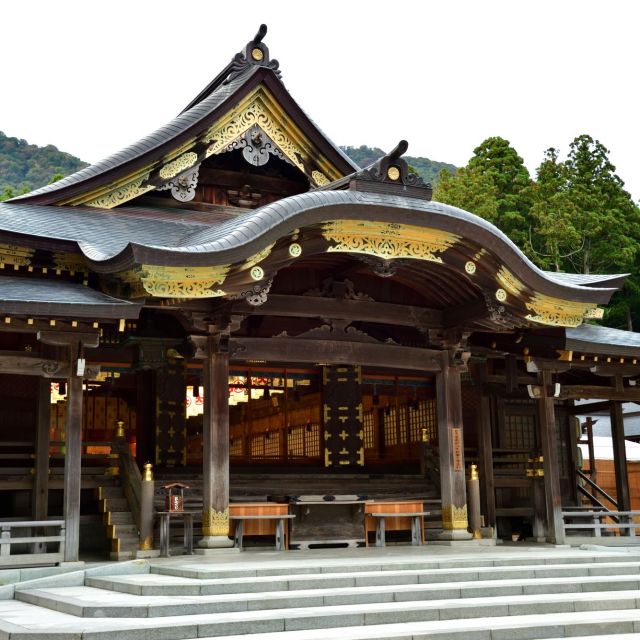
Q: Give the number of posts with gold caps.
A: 4